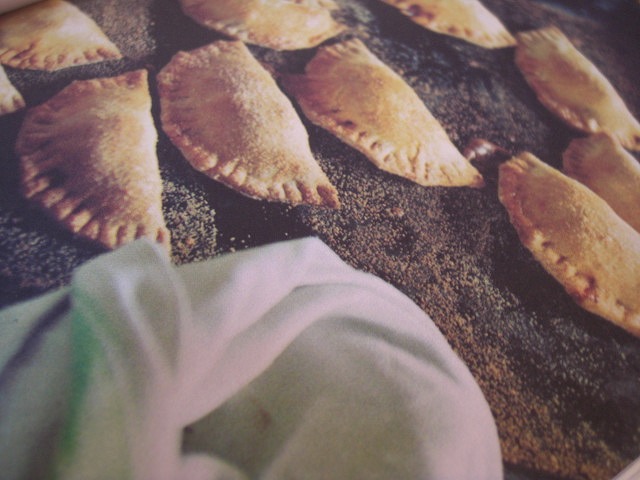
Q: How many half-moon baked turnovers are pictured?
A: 10